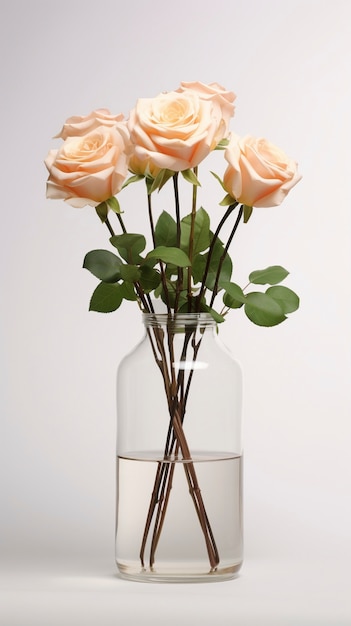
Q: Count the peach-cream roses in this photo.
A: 5